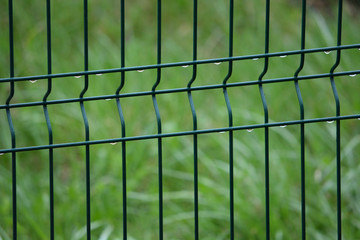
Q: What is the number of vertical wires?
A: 10